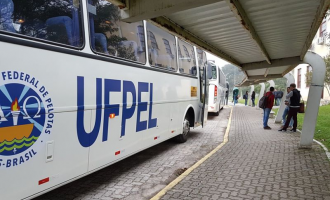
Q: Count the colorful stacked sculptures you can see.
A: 0